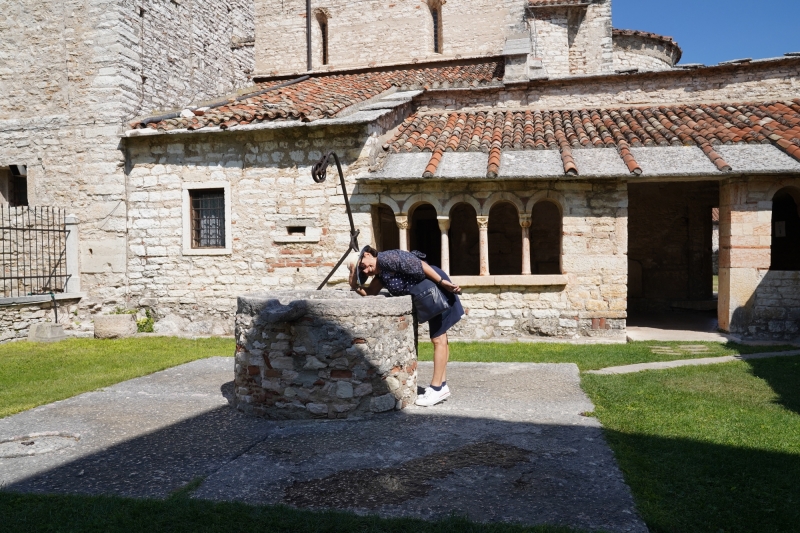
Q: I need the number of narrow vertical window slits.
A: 2